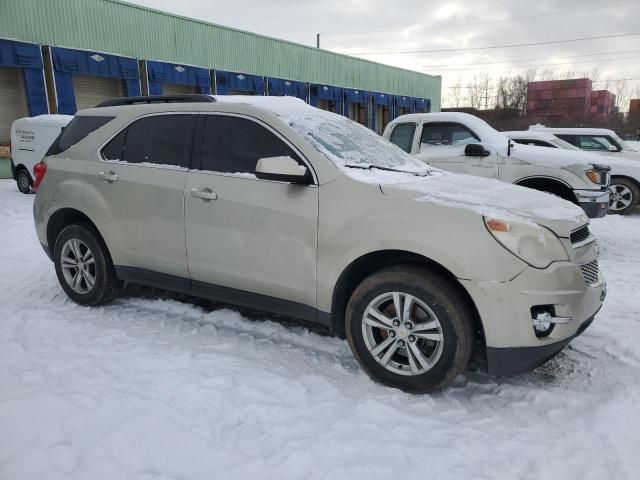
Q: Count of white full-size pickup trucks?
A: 1